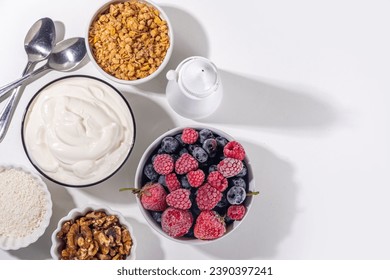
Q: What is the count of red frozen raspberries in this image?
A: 11